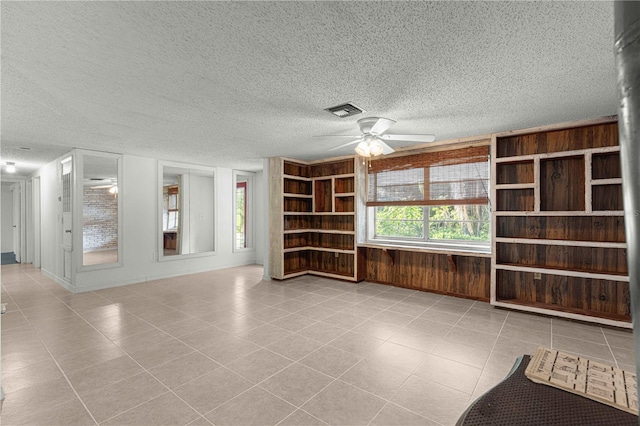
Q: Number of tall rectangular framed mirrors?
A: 3